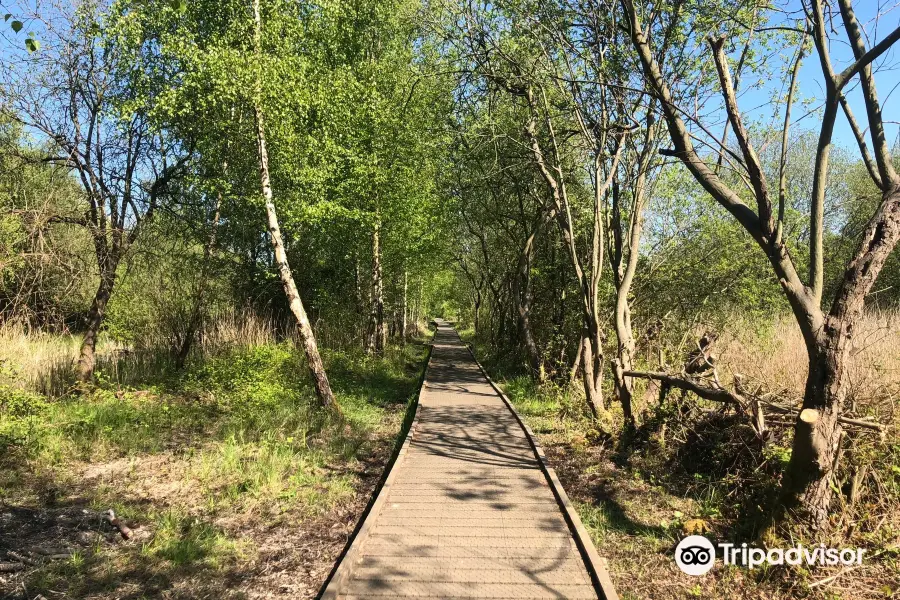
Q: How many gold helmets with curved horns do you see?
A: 0